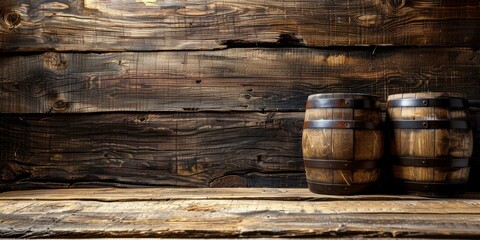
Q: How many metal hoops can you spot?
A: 8